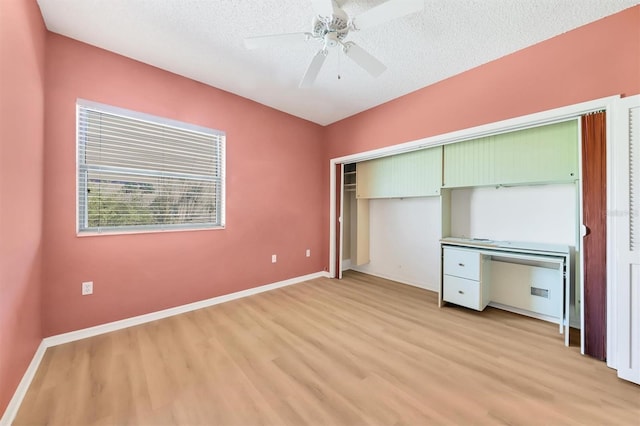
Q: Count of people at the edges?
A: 0